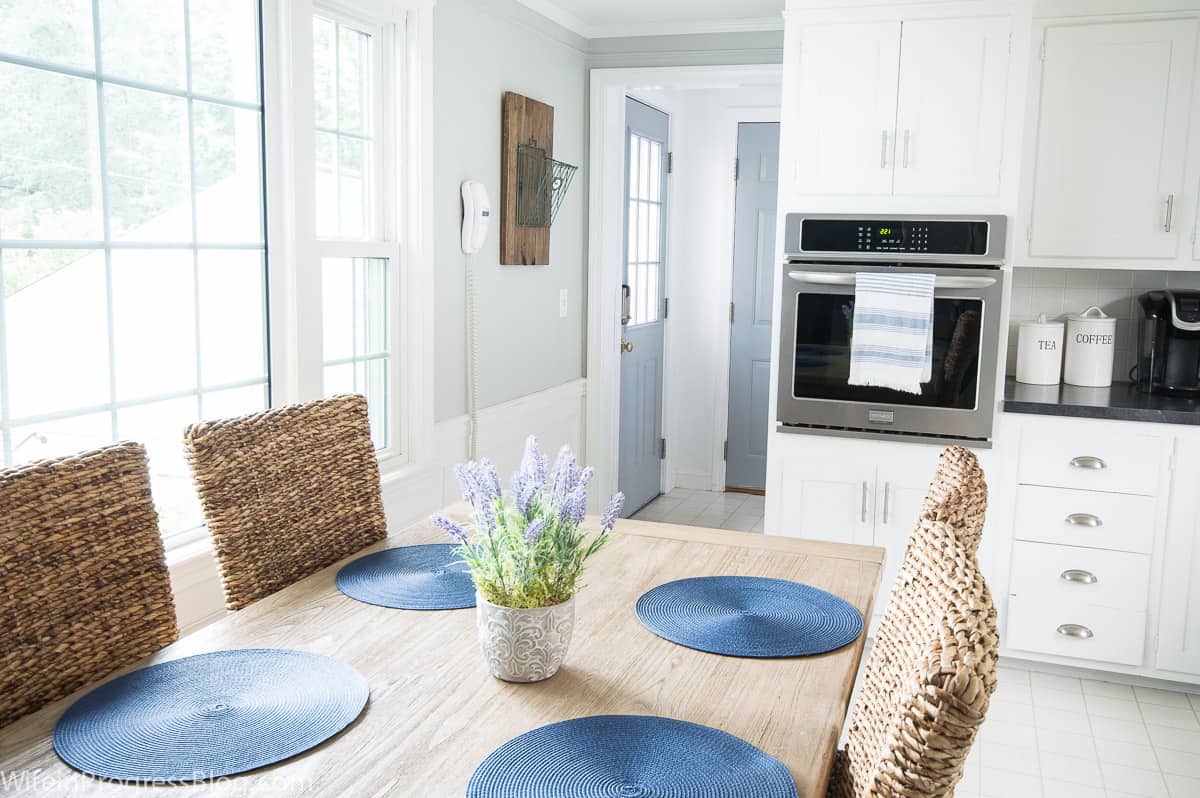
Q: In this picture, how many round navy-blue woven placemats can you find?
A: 4